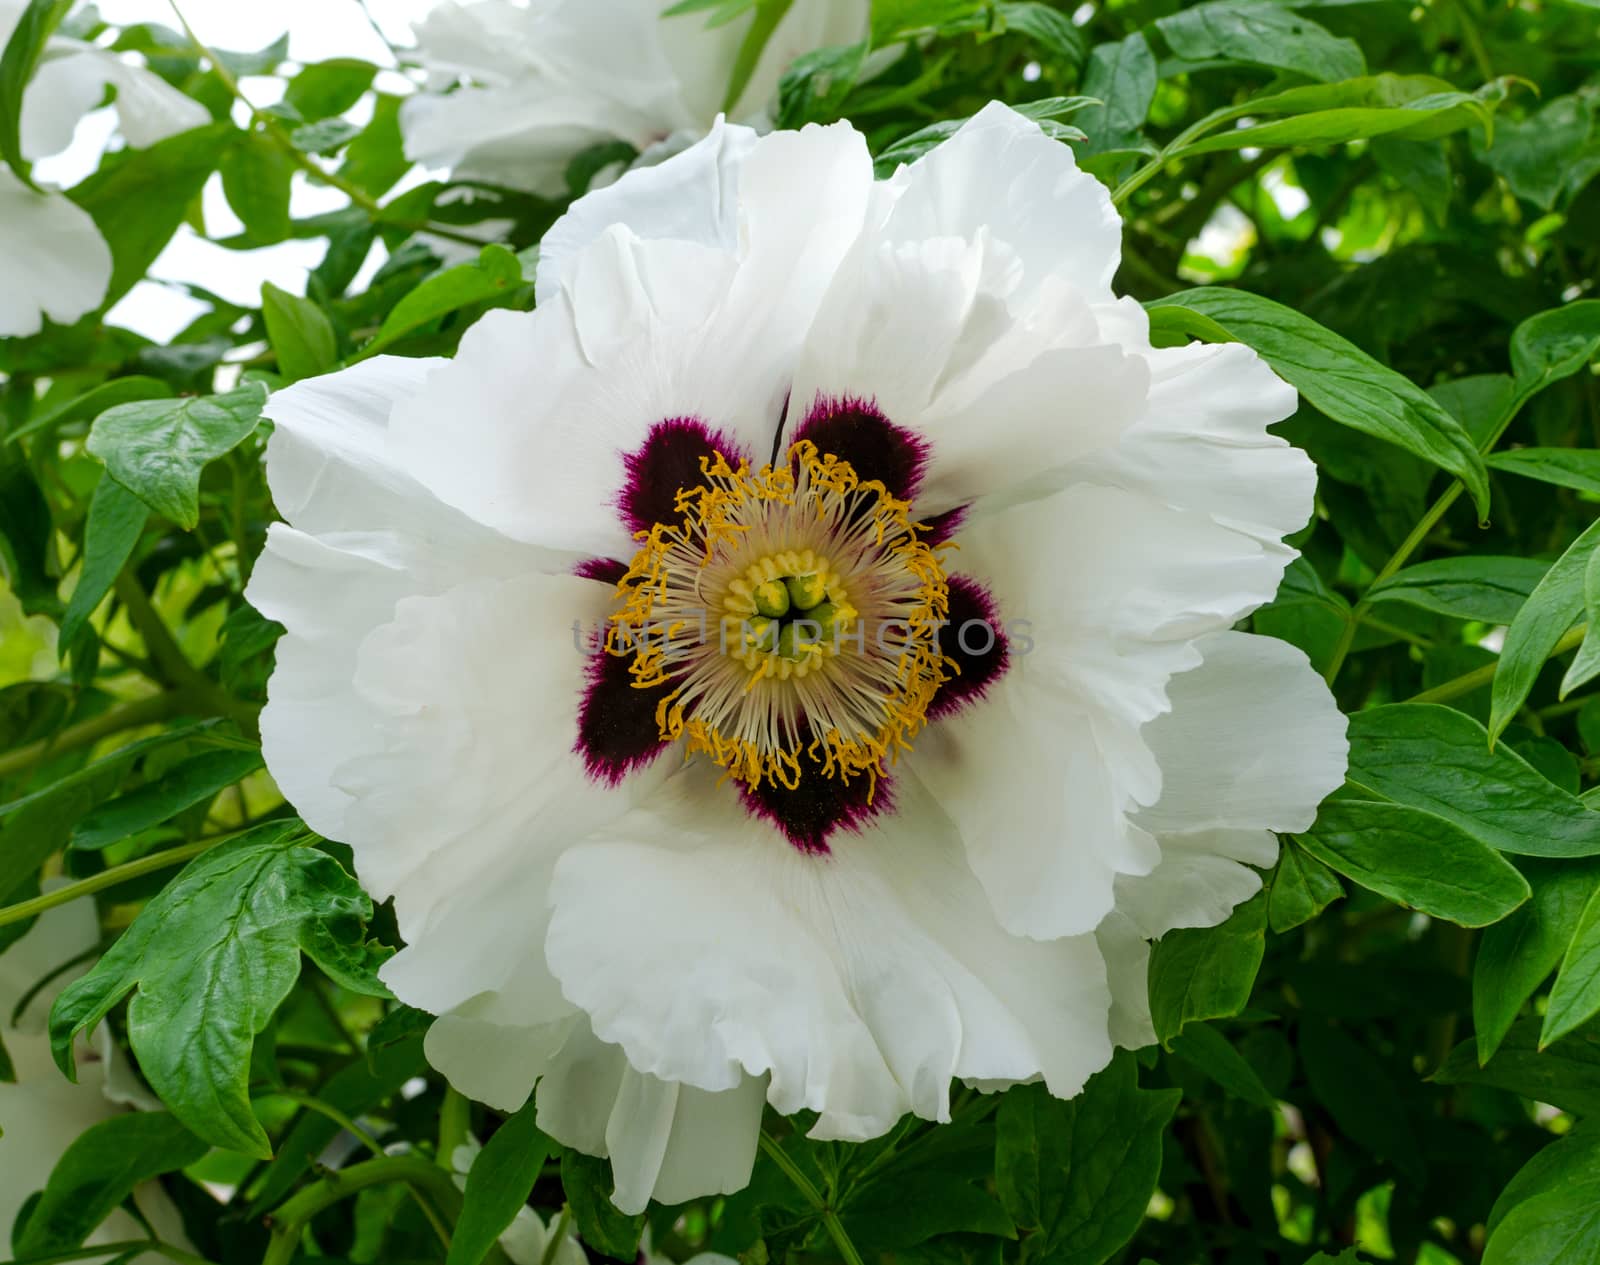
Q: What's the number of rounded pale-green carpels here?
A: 5